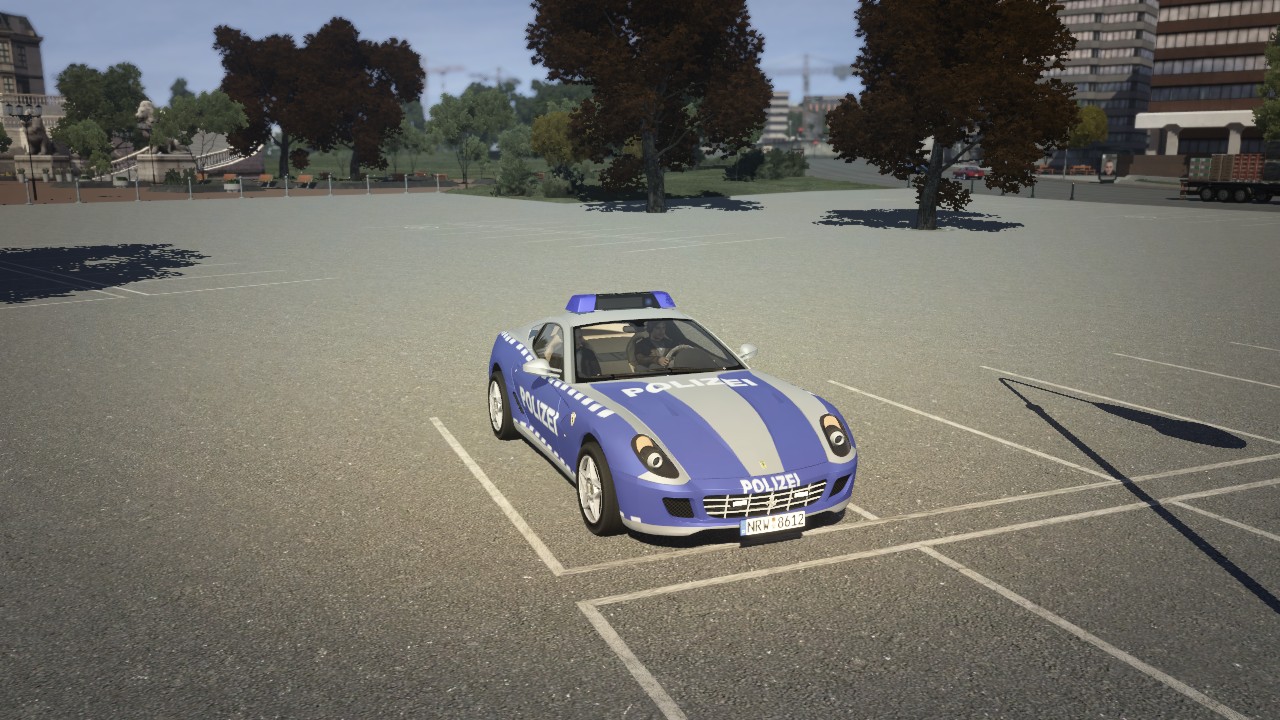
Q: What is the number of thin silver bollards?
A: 10